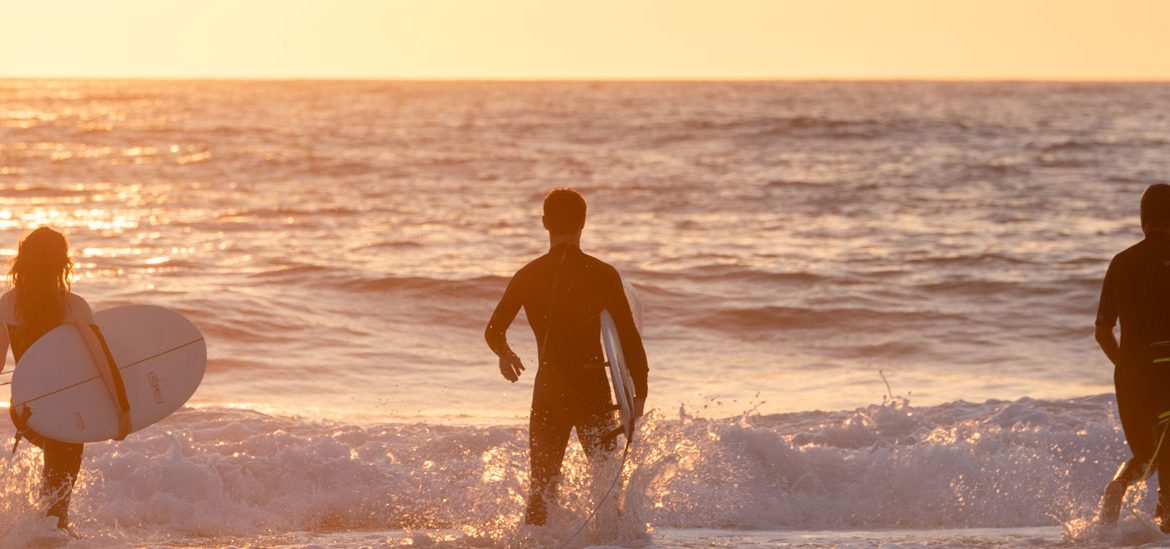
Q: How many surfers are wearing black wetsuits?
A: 2